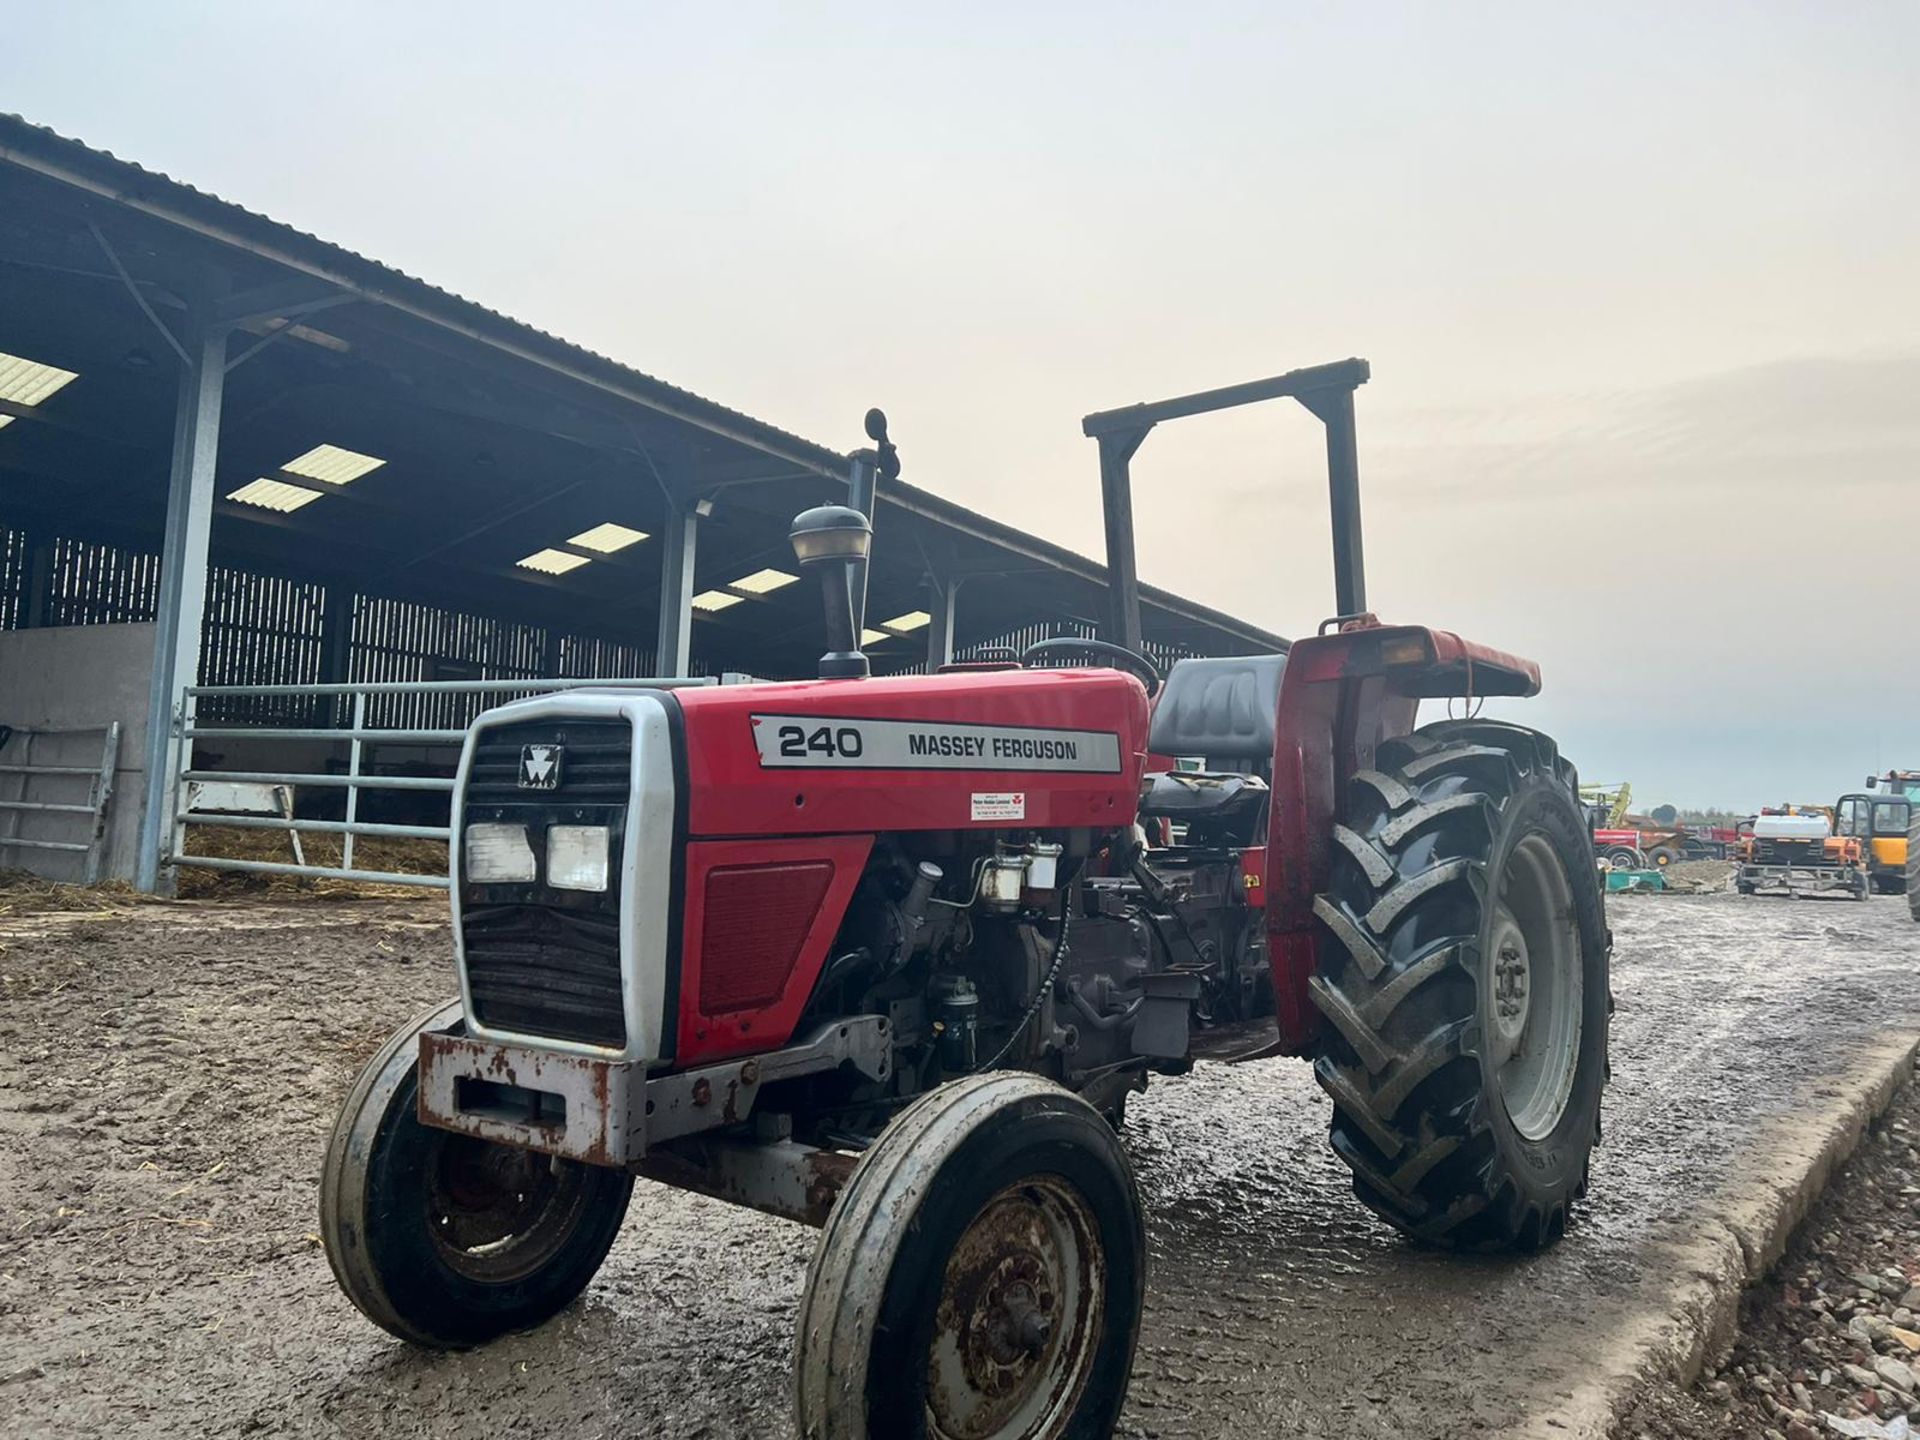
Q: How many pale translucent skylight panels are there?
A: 10